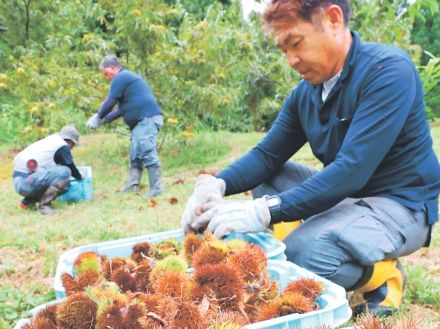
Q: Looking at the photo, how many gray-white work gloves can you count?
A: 3